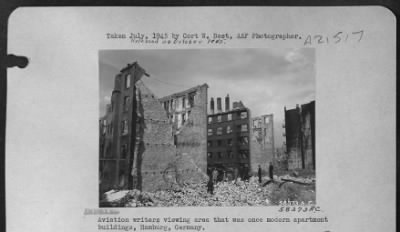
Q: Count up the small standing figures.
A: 3